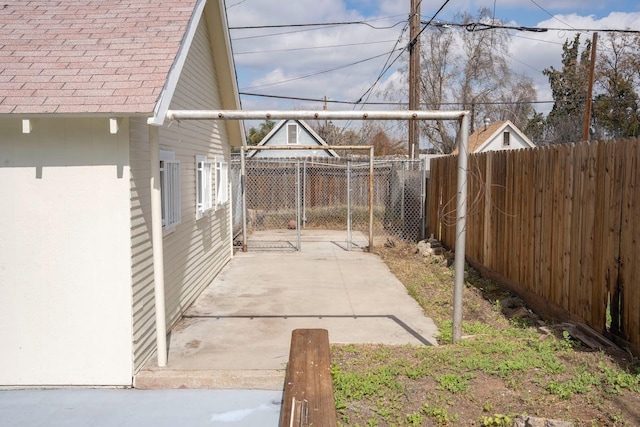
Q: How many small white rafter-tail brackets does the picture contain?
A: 2